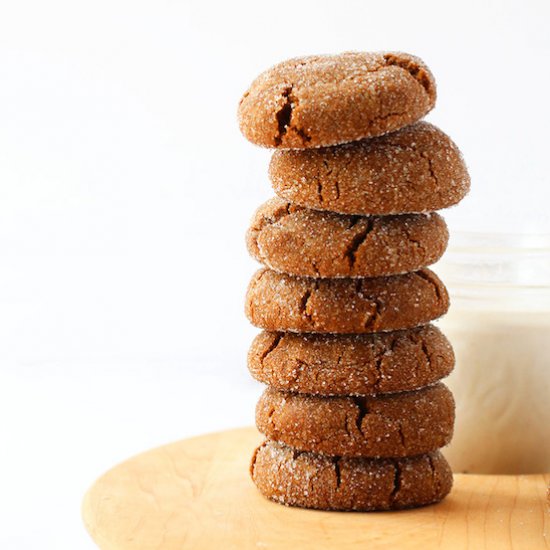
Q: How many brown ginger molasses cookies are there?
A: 7